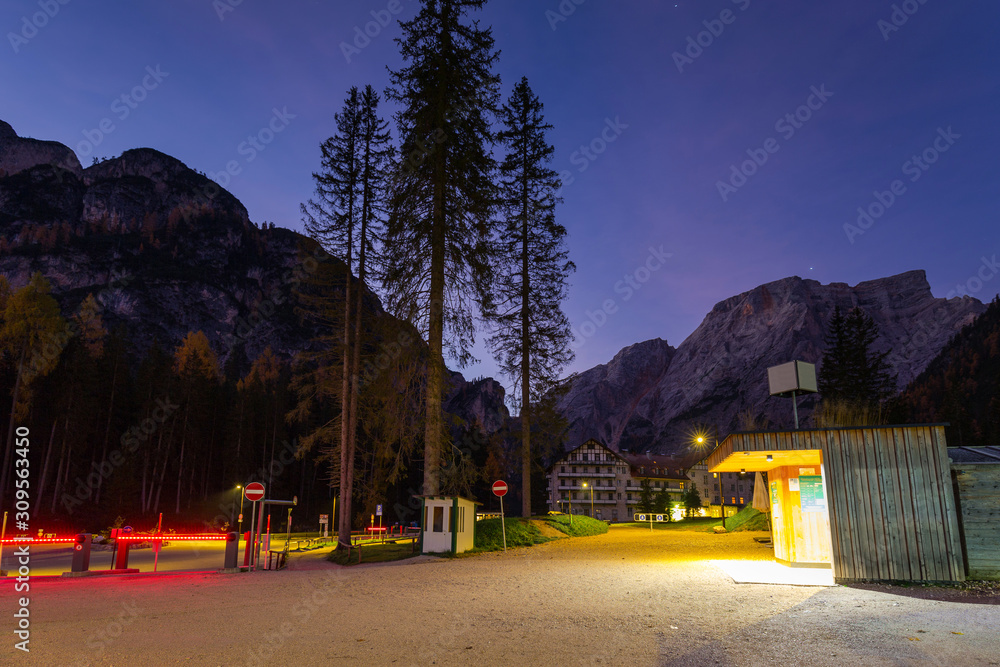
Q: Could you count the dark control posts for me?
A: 2